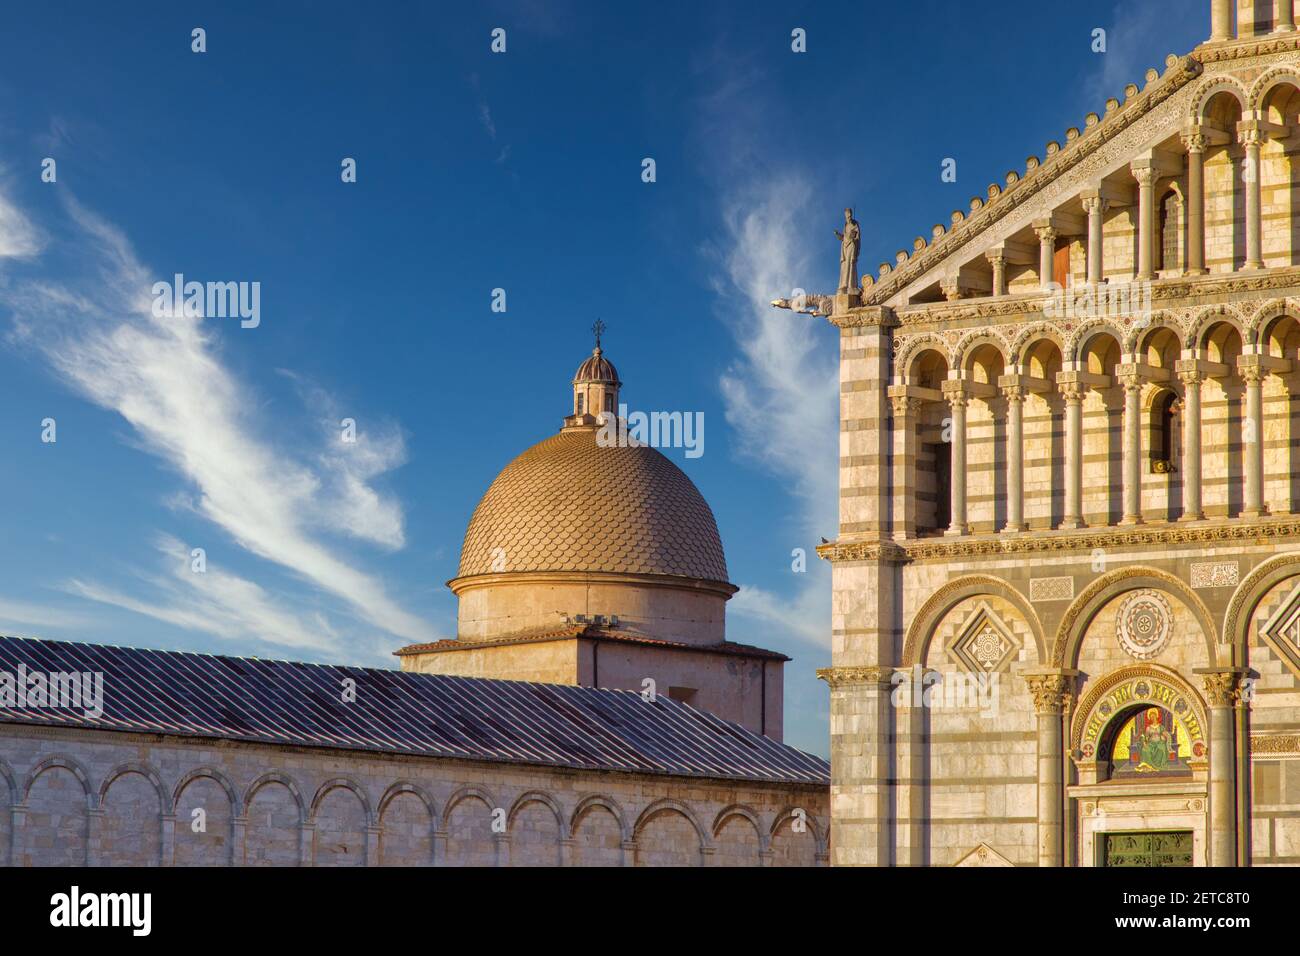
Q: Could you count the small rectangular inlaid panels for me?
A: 2